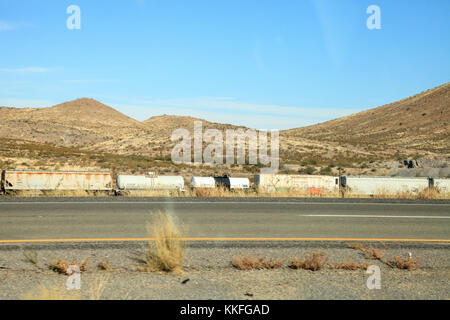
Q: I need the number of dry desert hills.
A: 3